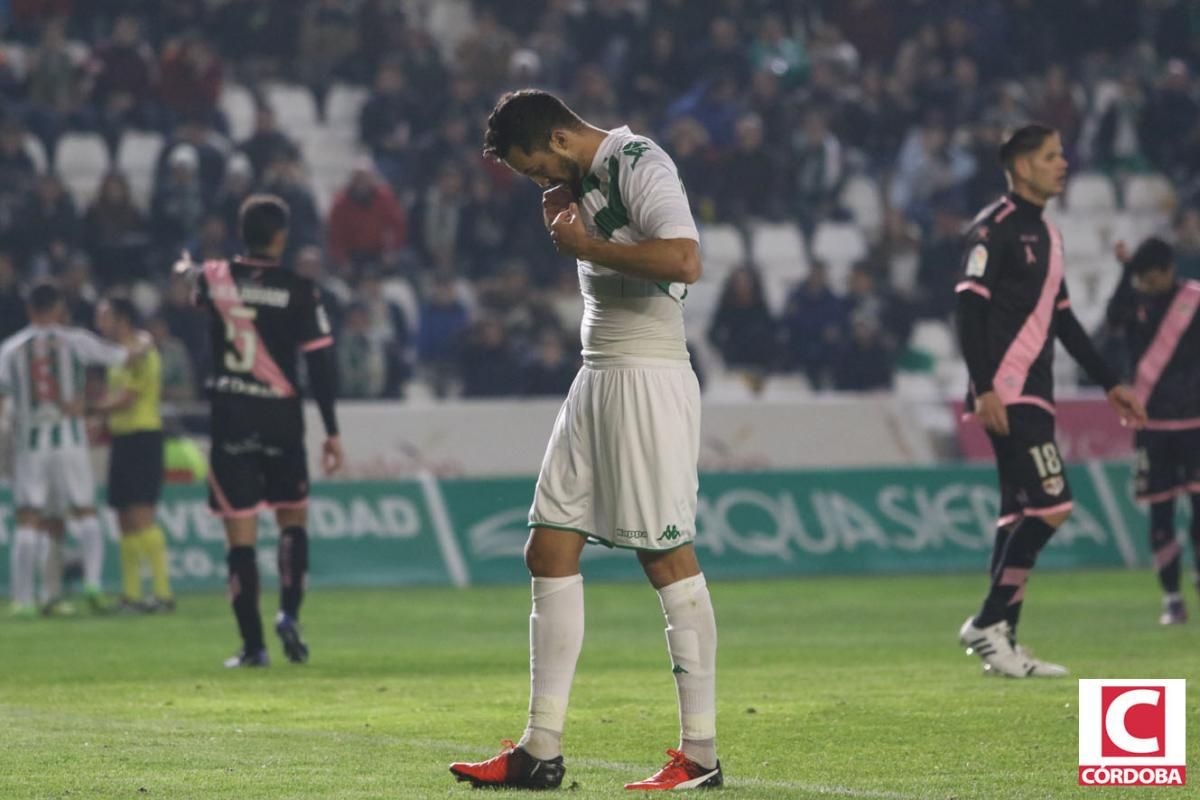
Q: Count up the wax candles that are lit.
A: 0